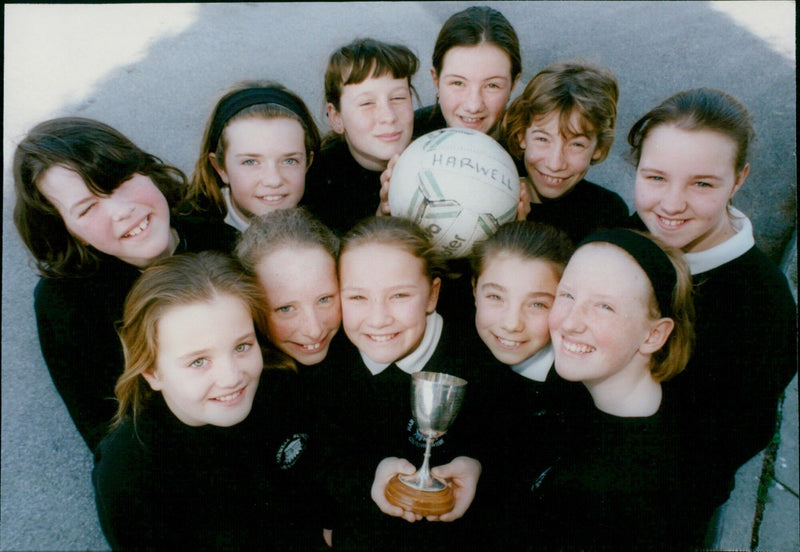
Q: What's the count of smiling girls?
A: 11